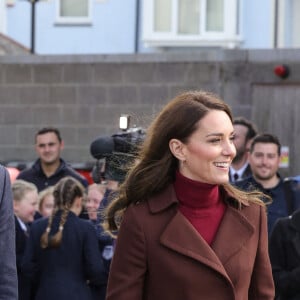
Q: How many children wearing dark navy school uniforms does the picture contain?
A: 4